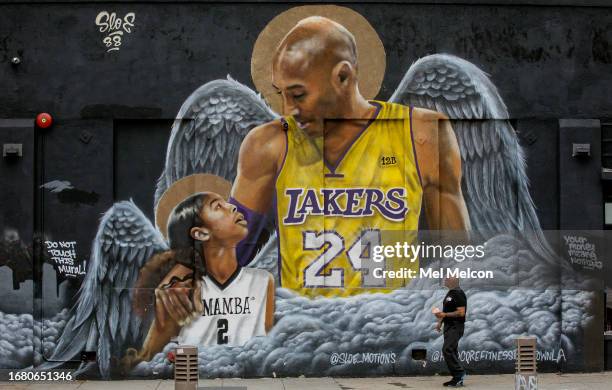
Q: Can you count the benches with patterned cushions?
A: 0